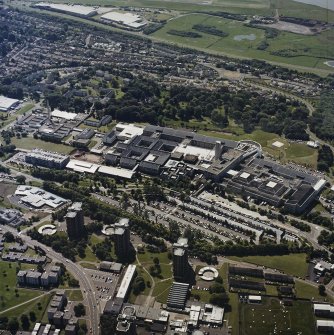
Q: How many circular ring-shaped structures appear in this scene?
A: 3